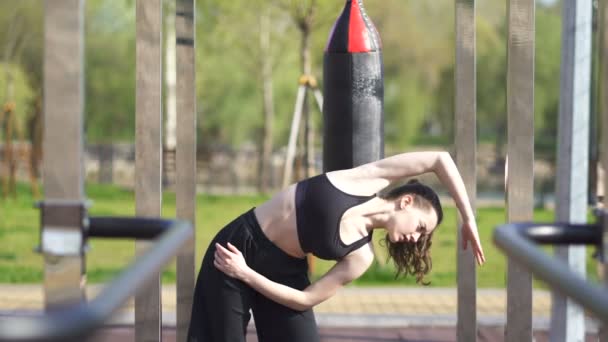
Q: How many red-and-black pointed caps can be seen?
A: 1